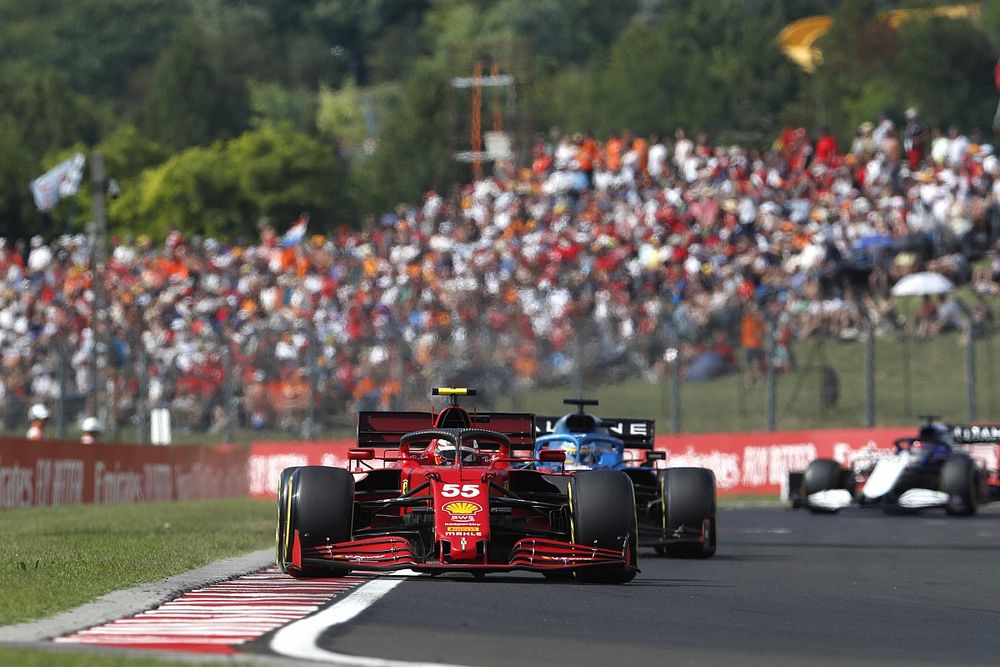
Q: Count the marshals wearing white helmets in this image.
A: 2